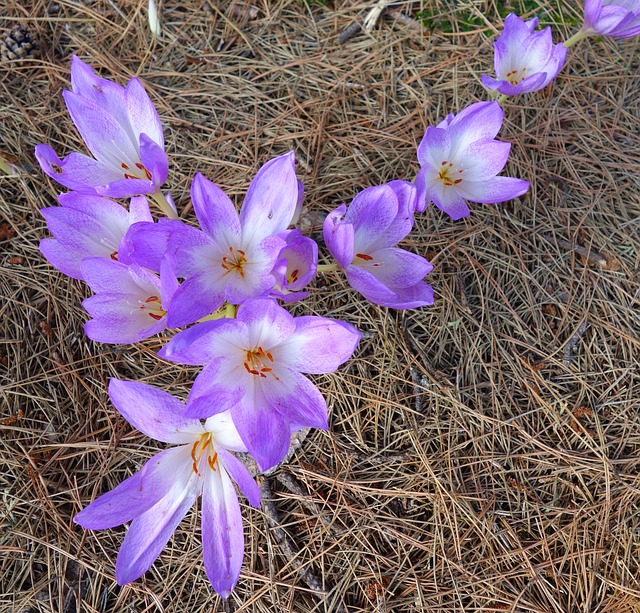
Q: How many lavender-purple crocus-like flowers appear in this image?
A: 11